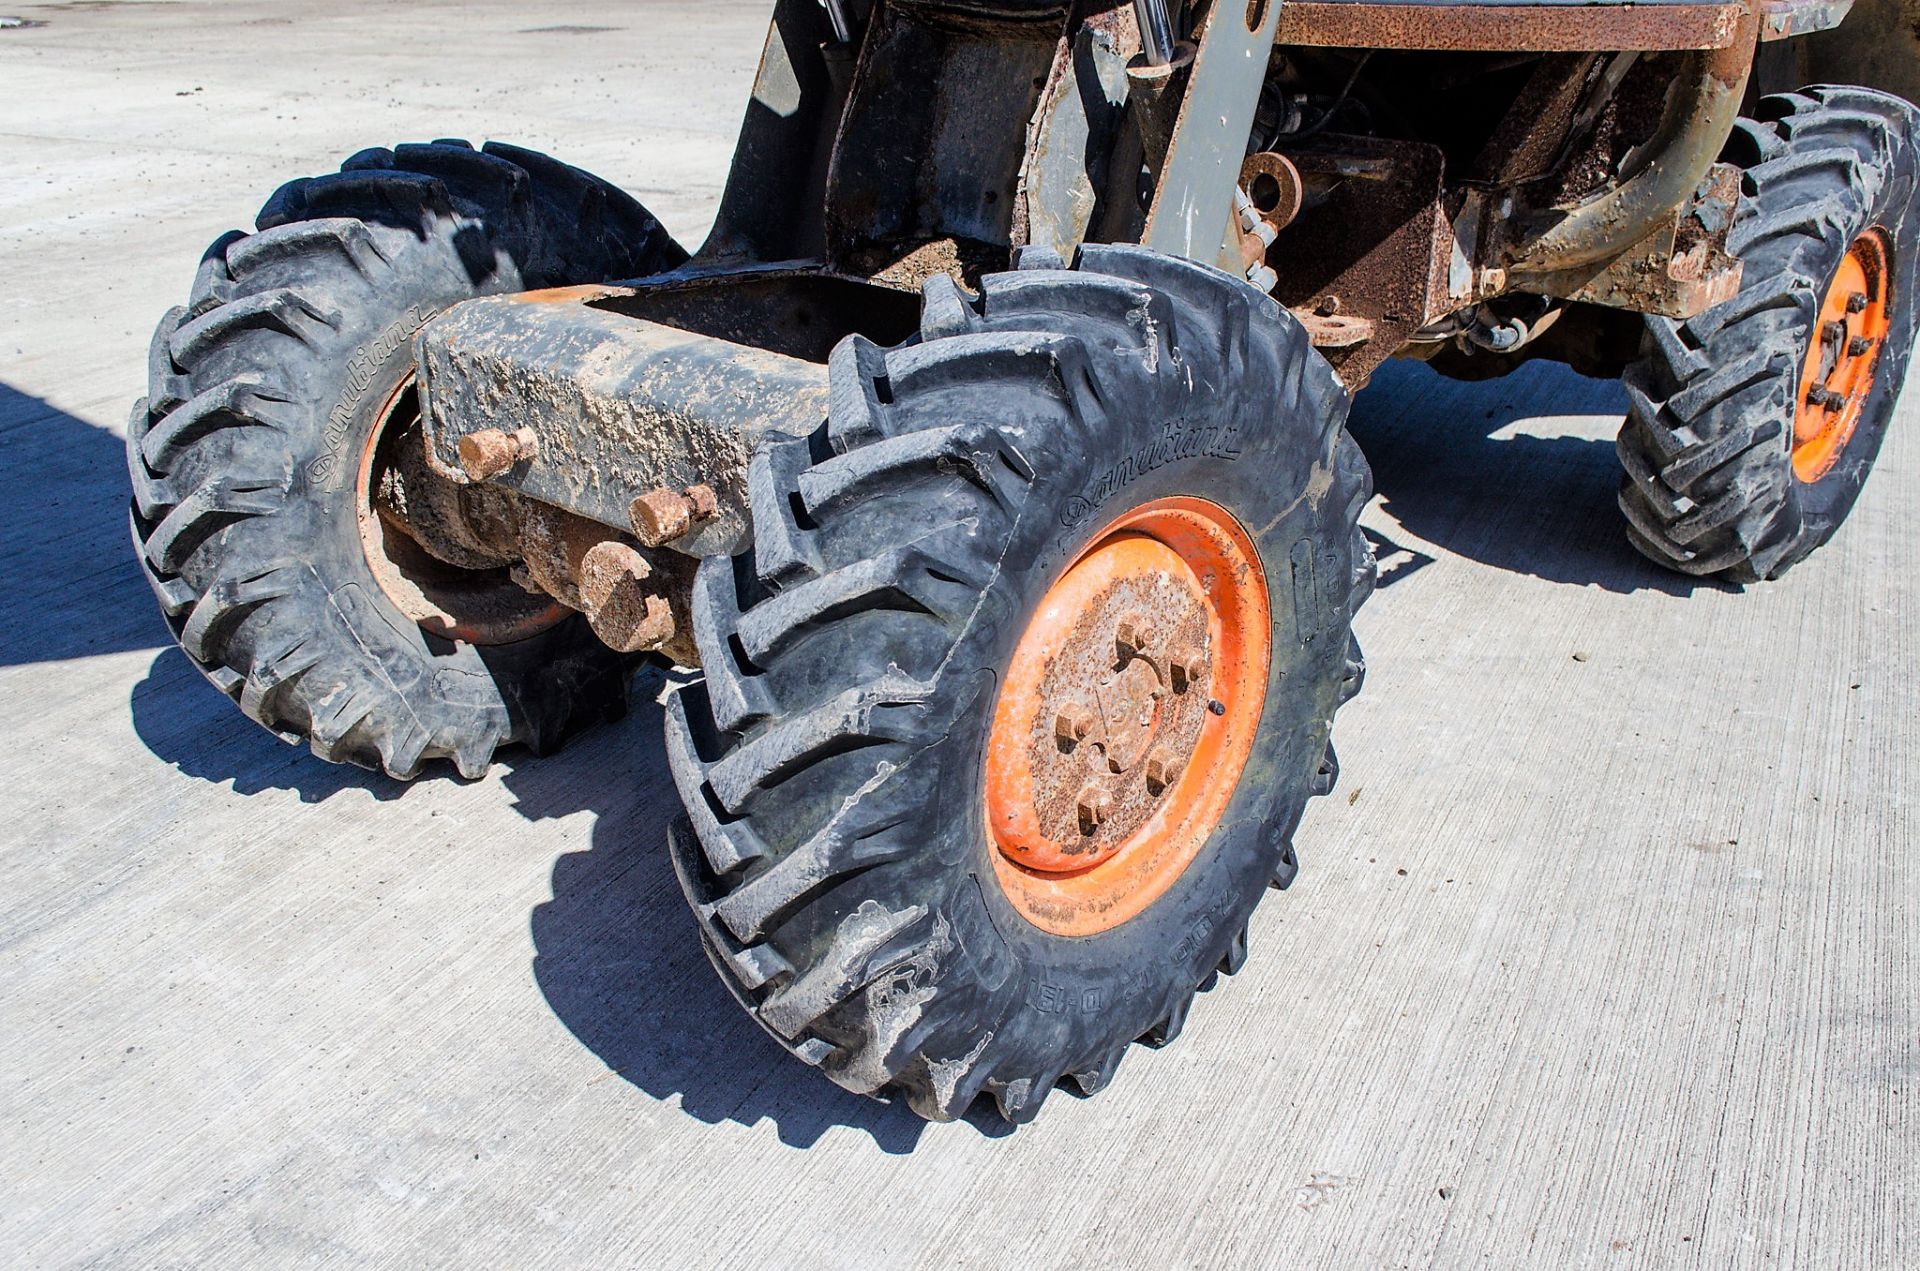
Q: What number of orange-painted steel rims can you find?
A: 3